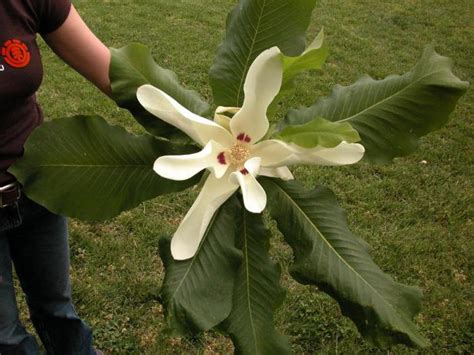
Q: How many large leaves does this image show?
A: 7